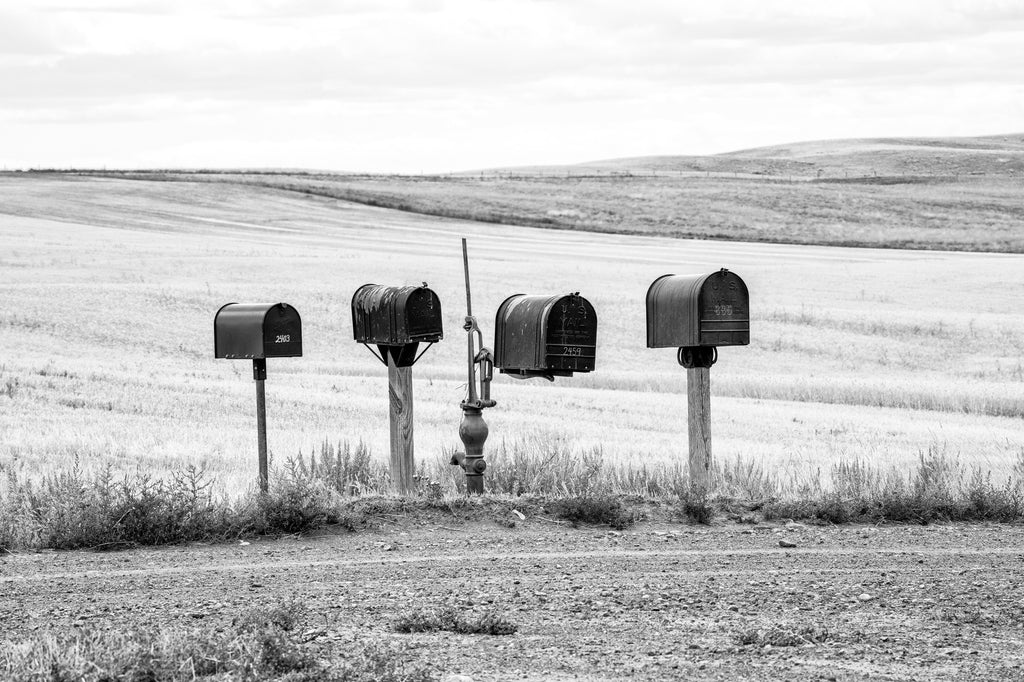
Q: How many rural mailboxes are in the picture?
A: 4